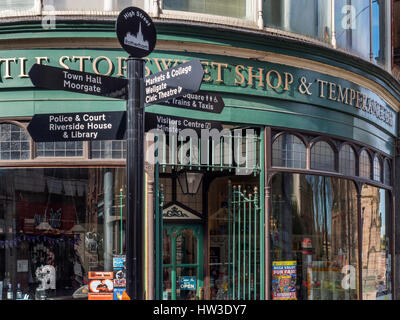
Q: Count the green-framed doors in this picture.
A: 1